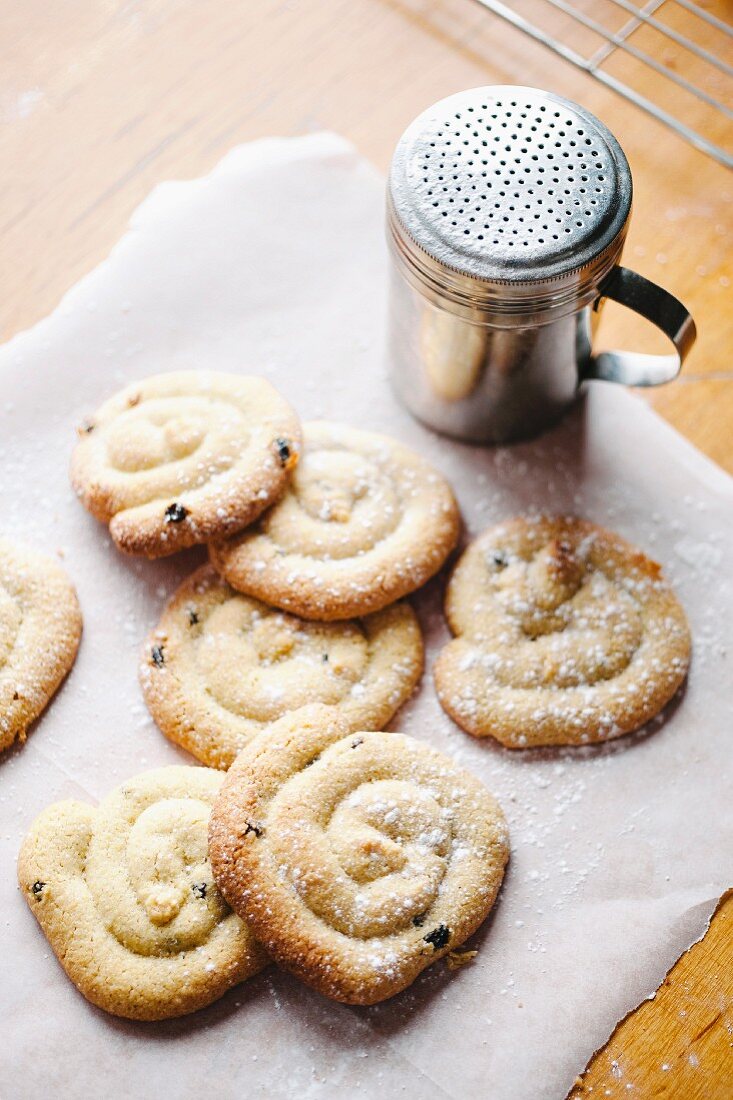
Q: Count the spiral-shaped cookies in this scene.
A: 7